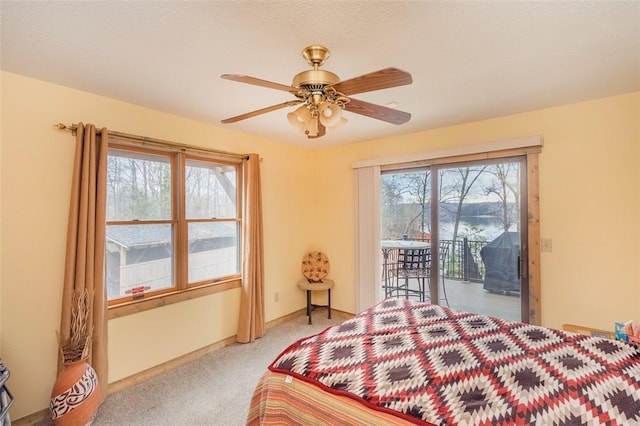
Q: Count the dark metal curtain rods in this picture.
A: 1